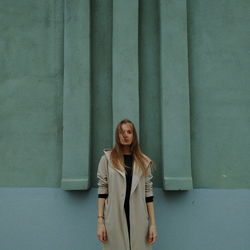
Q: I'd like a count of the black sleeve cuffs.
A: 2